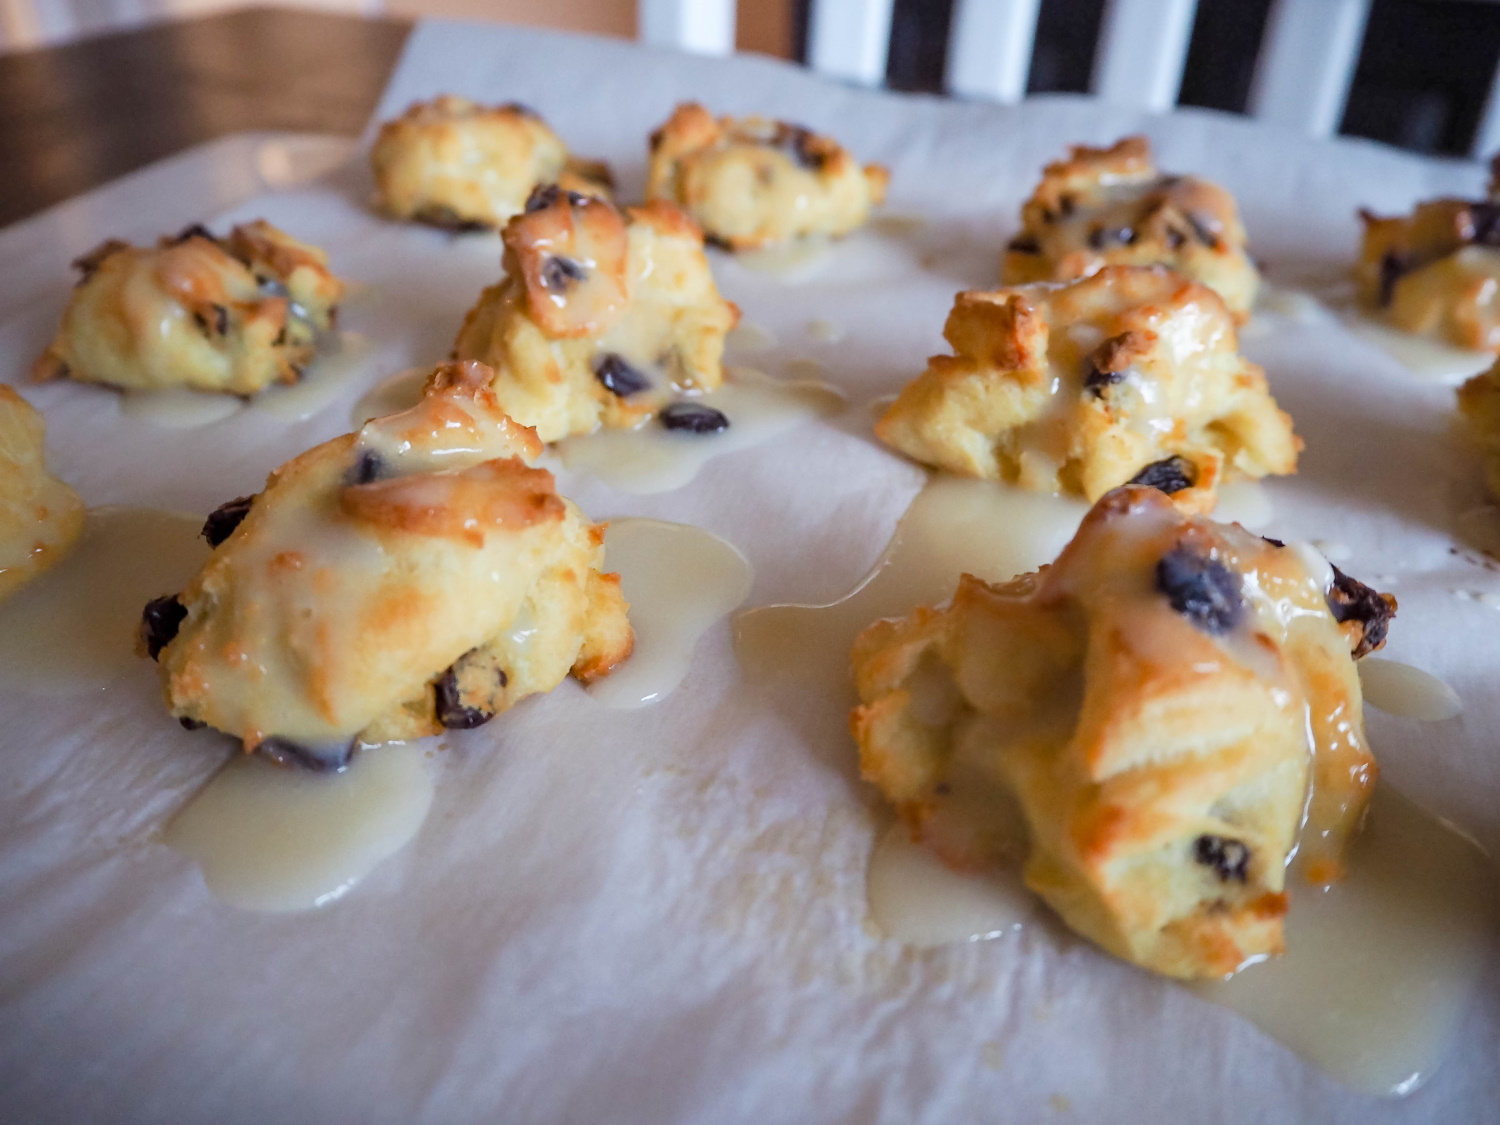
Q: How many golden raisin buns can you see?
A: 11